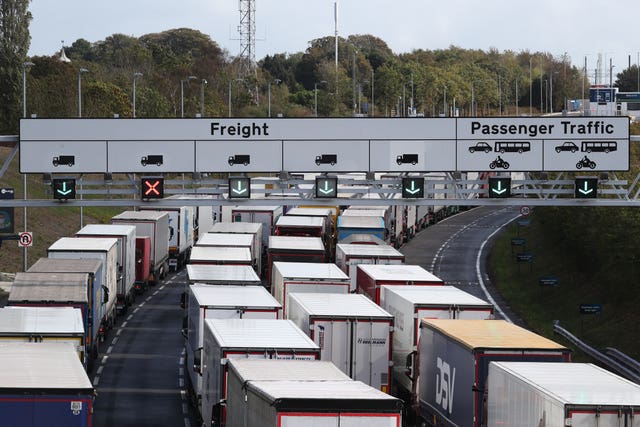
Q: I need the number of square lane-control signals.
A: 7